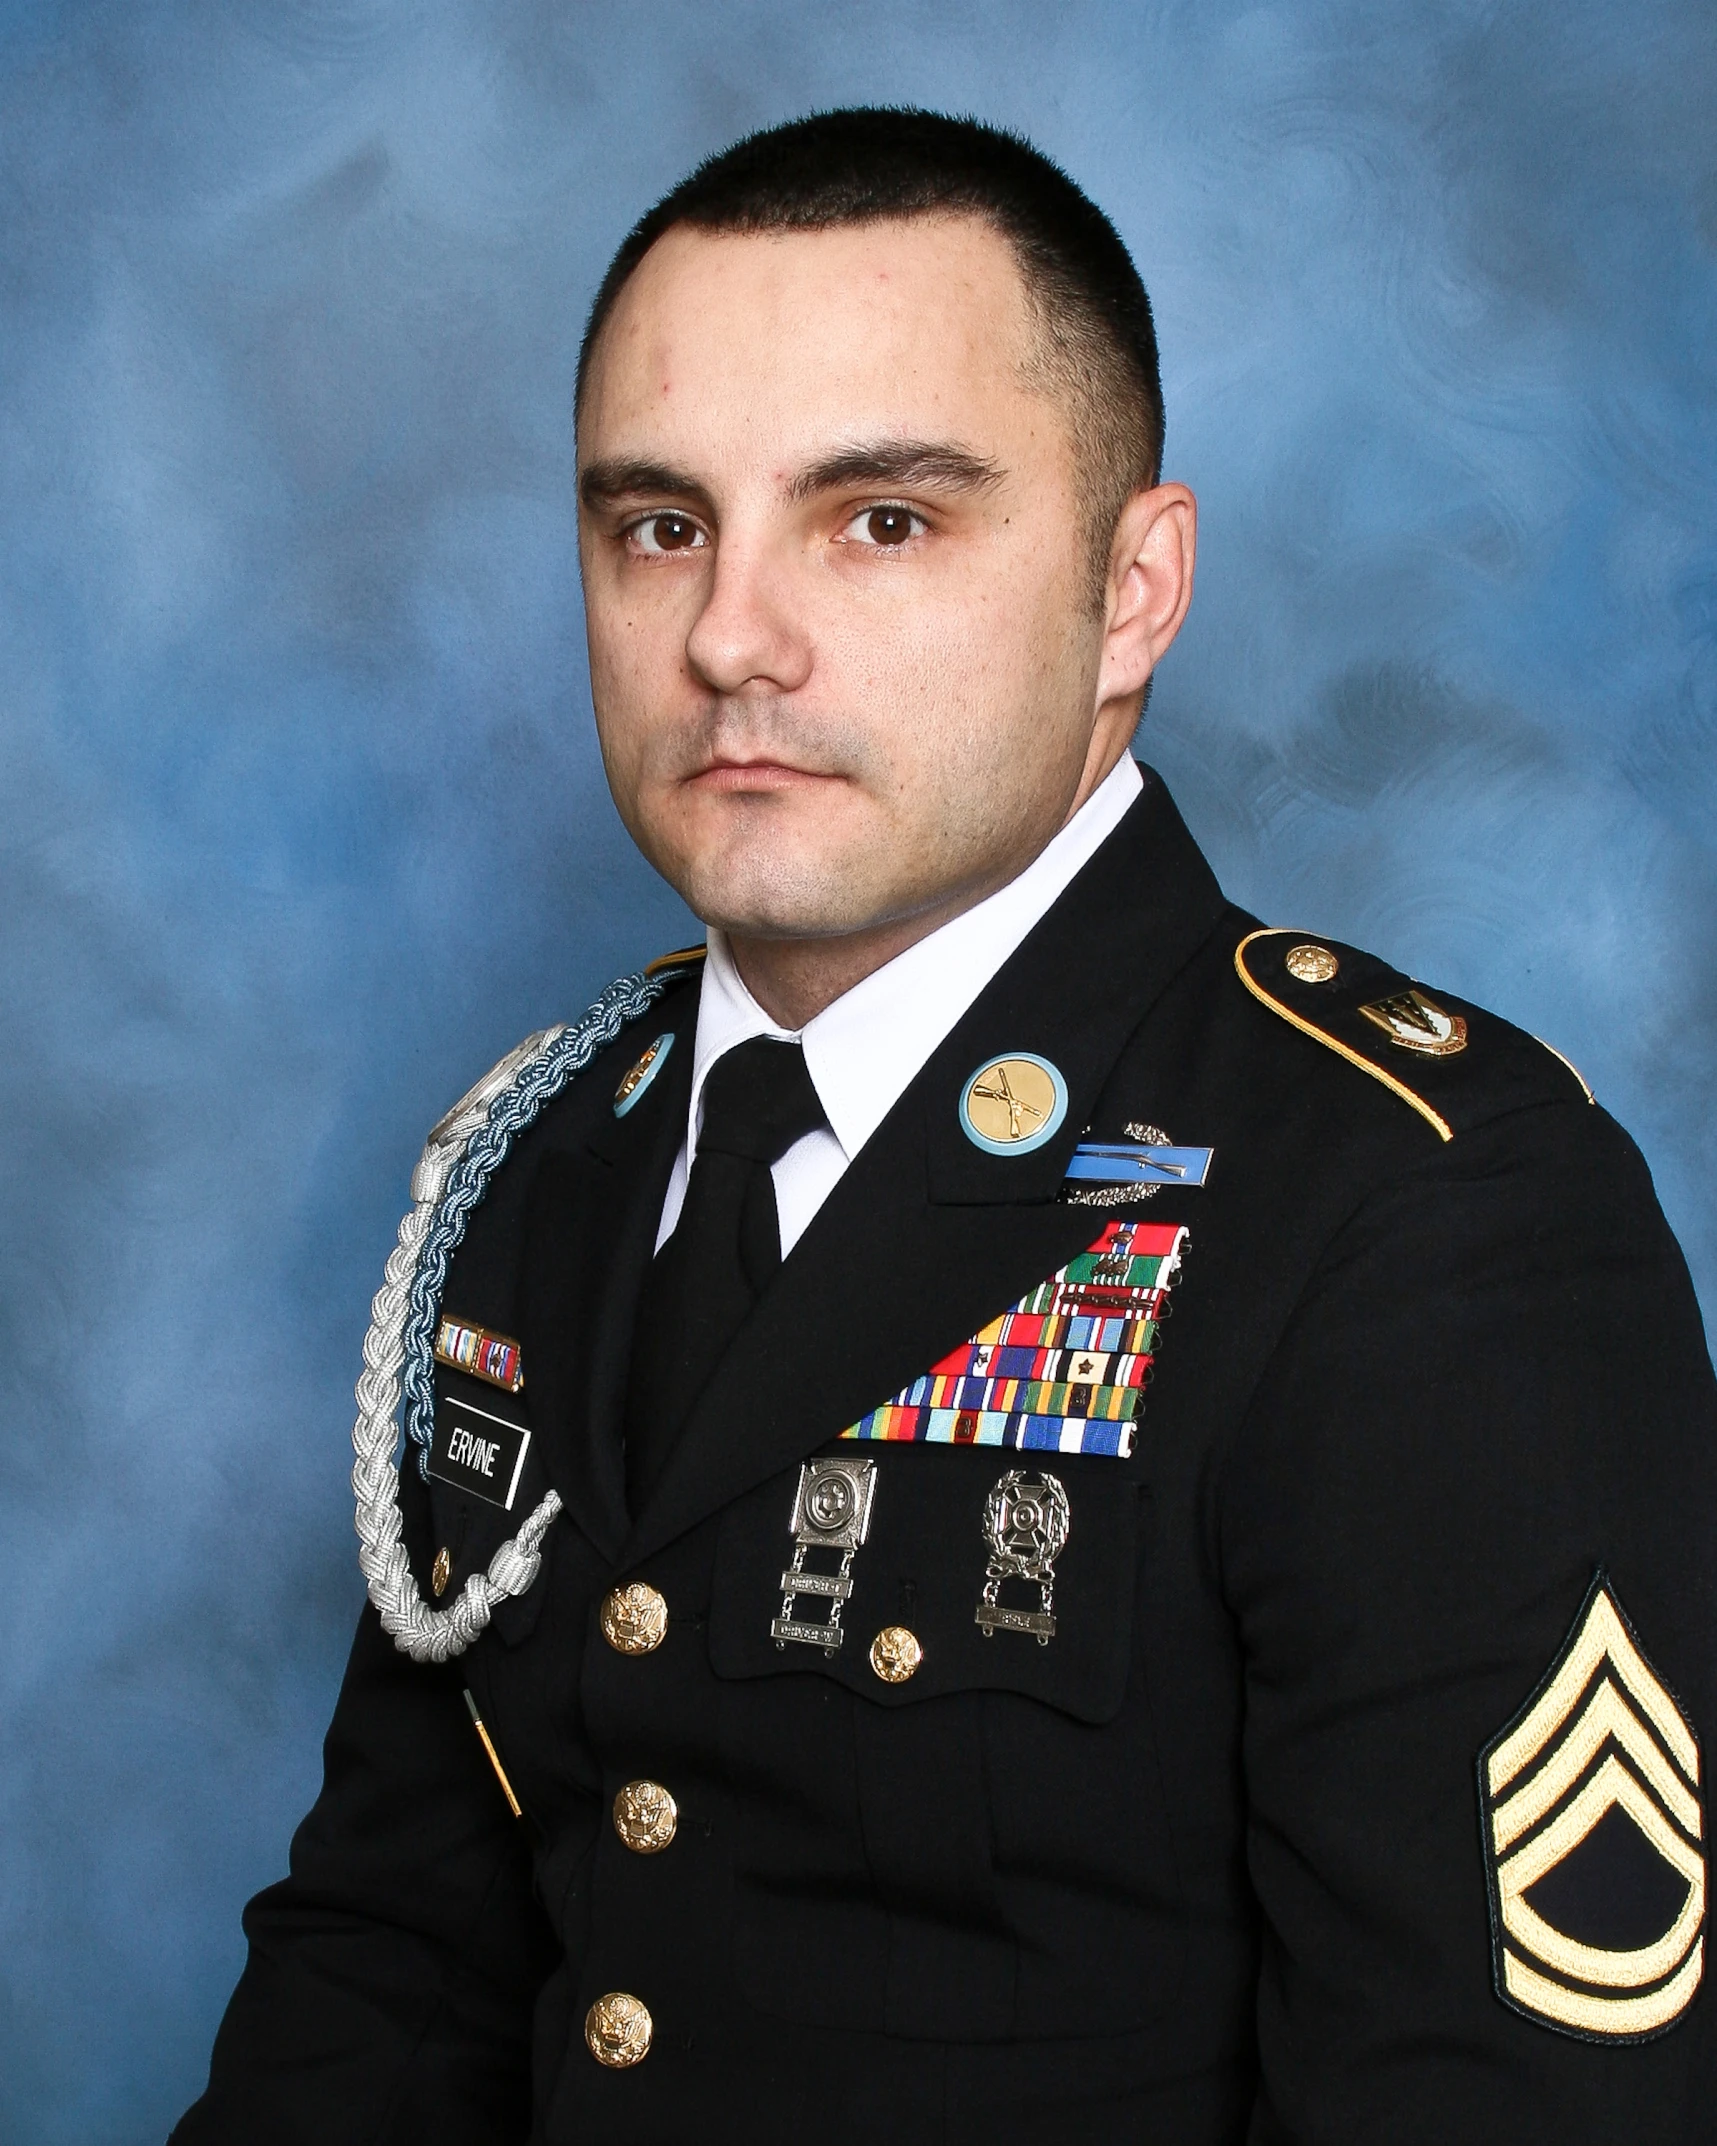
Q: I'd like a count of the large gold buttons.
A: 3